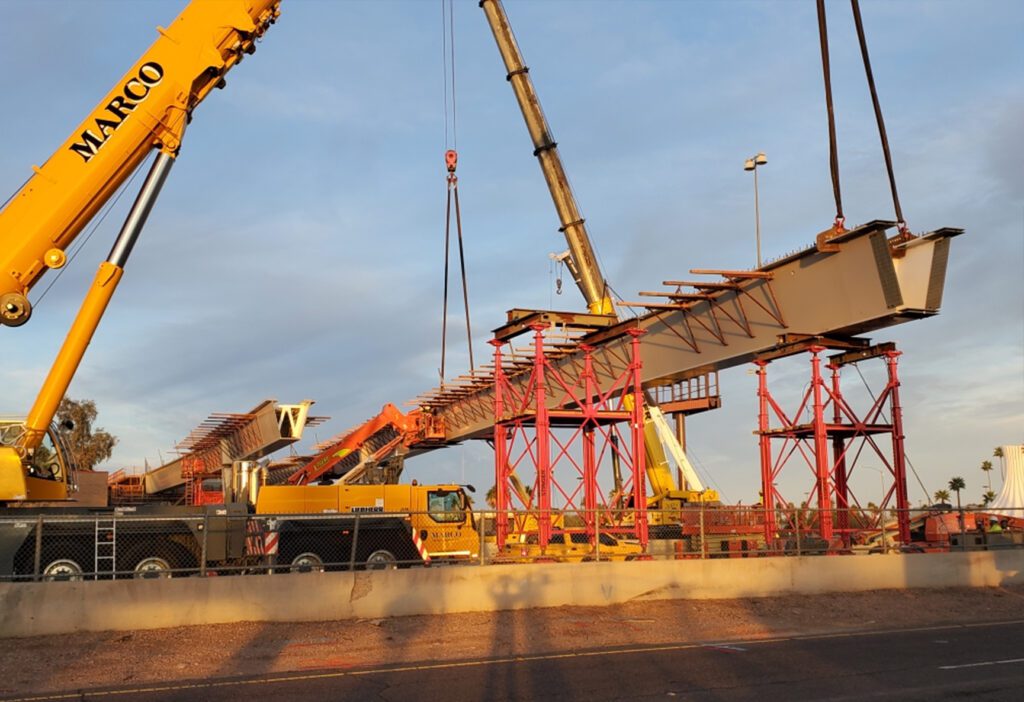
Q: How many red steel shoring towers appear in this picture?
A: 2